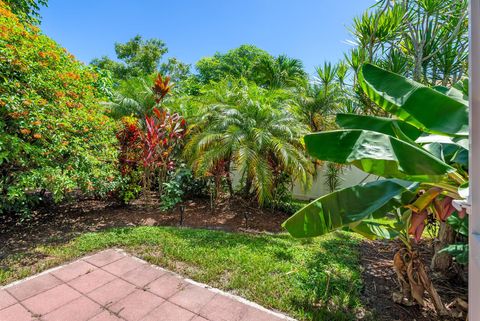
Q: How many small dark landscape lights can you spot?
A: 2